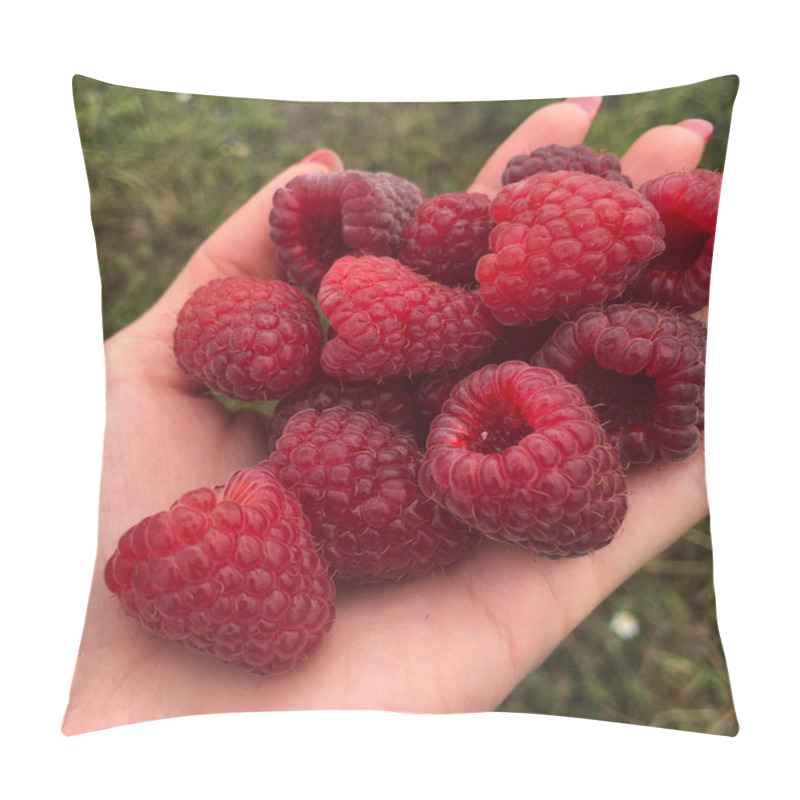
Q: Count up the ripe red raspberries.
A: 13